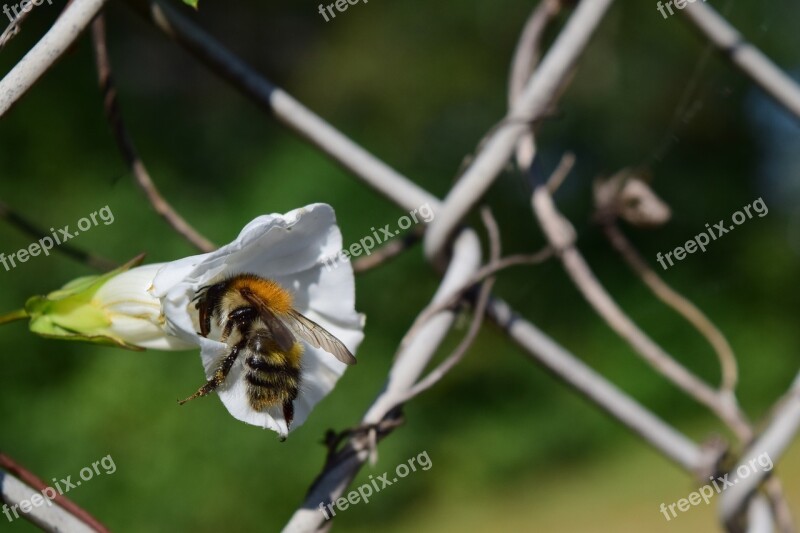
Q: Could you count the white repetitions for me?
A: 9